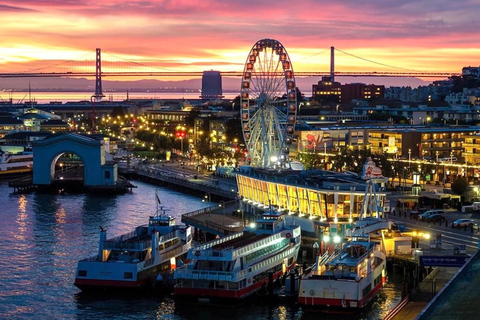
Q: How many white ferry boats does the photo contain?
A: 3